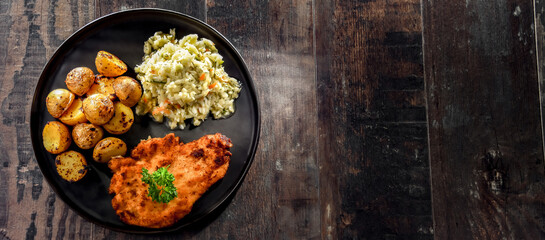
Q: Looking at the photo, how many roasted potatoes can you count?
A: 12